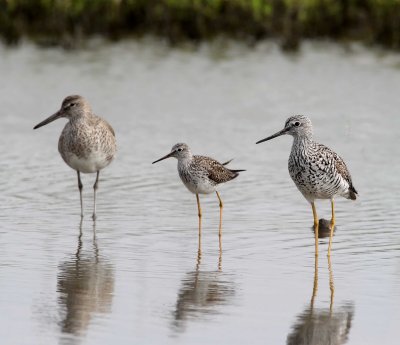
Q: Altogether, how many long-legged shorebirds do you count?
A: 3